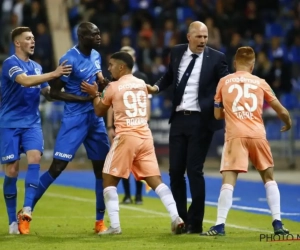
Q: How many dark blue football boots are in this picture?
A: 2